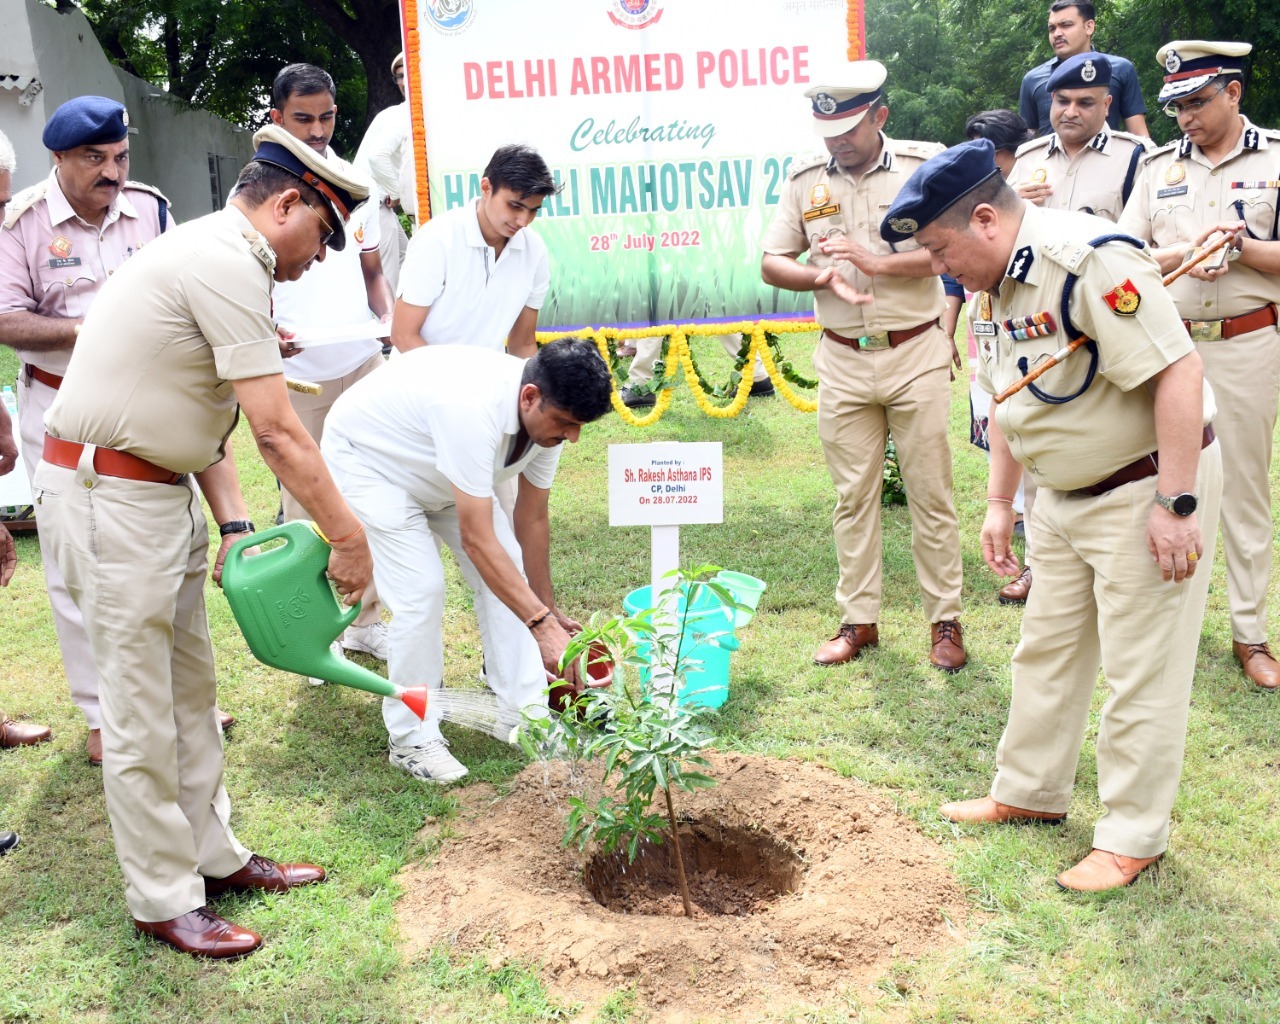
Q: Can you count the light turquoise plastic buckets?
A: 1